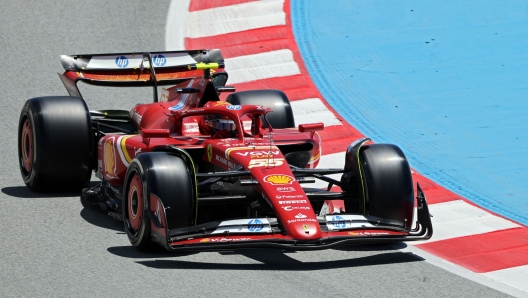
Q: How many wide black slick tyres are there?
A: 4